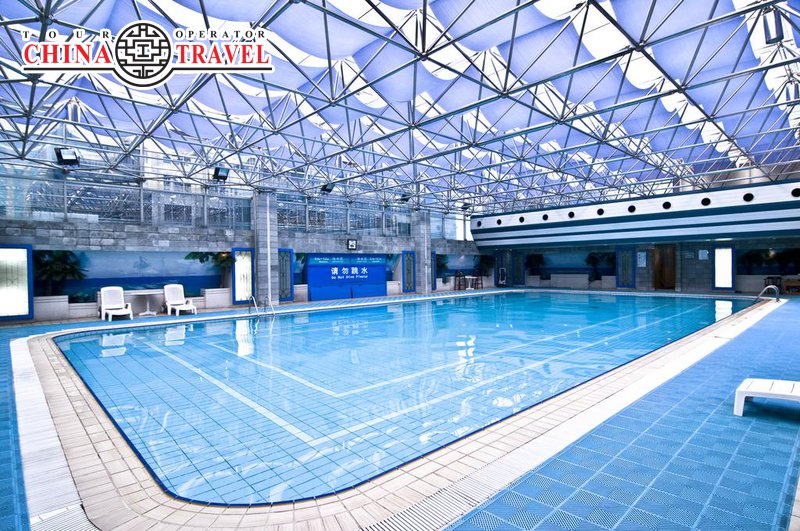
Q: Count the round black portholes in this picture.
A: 11